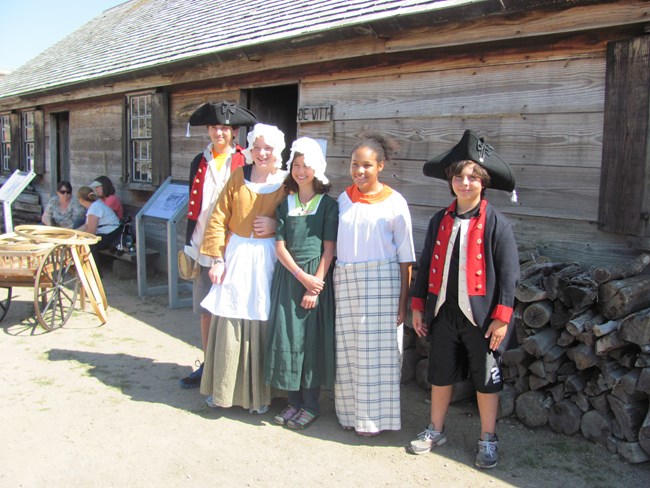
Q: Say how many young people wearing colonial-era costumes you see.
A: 5